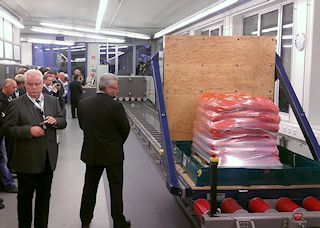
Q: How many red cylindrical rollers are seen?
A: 5